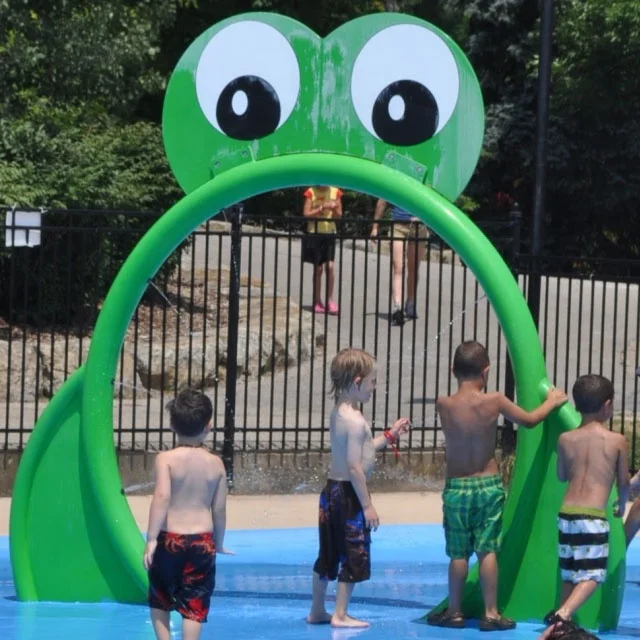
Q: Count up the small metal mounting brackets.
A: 2